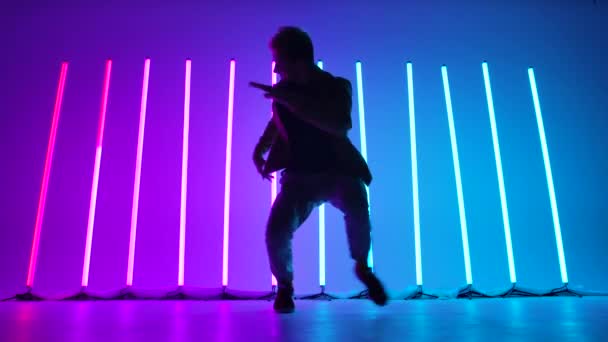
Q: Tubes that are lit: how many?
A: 12